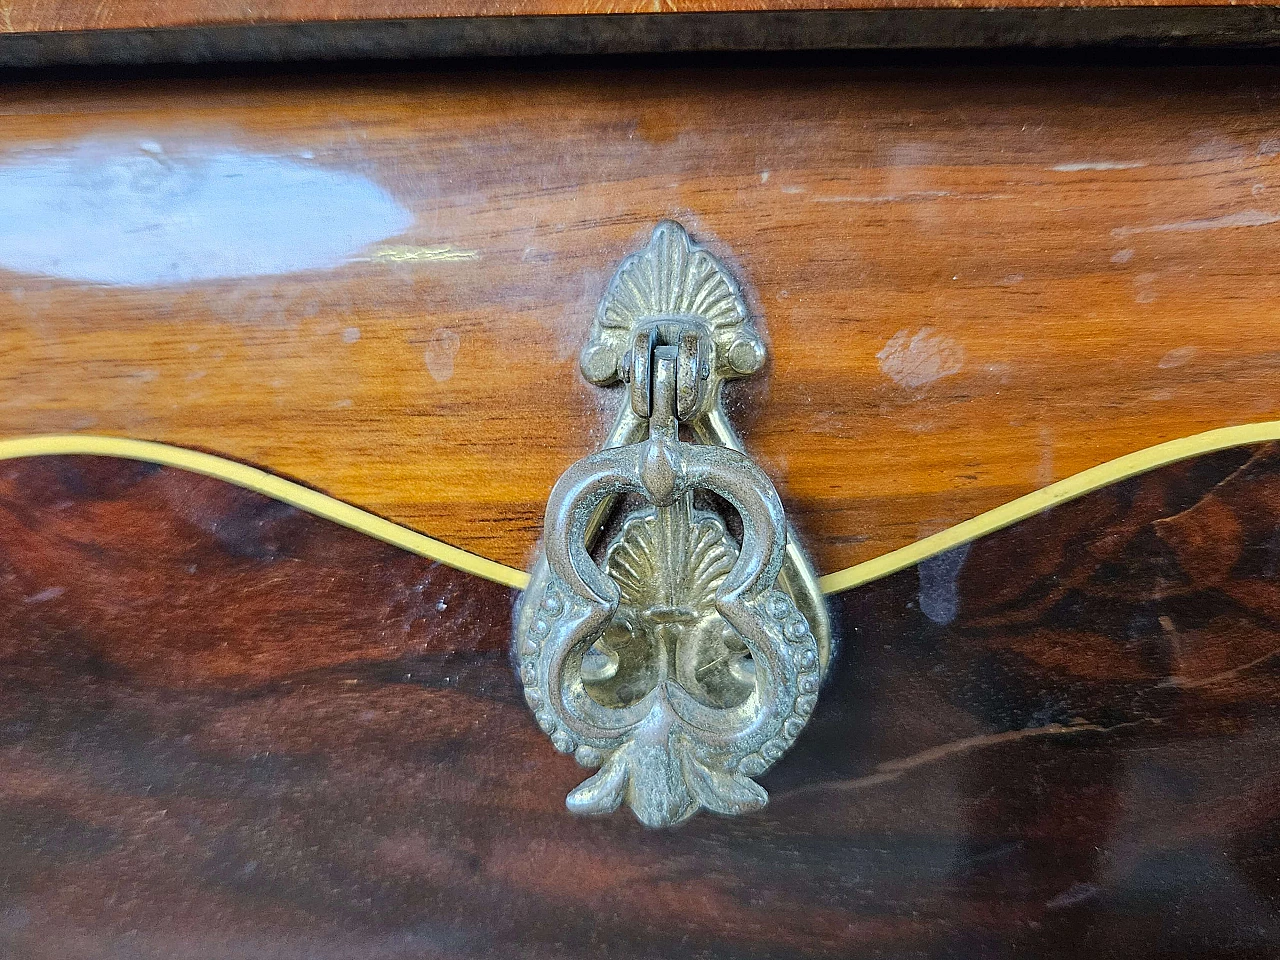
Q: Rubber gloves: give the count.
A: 0